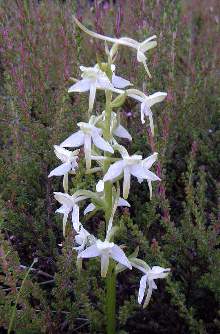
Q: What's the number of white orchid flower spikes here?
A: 1